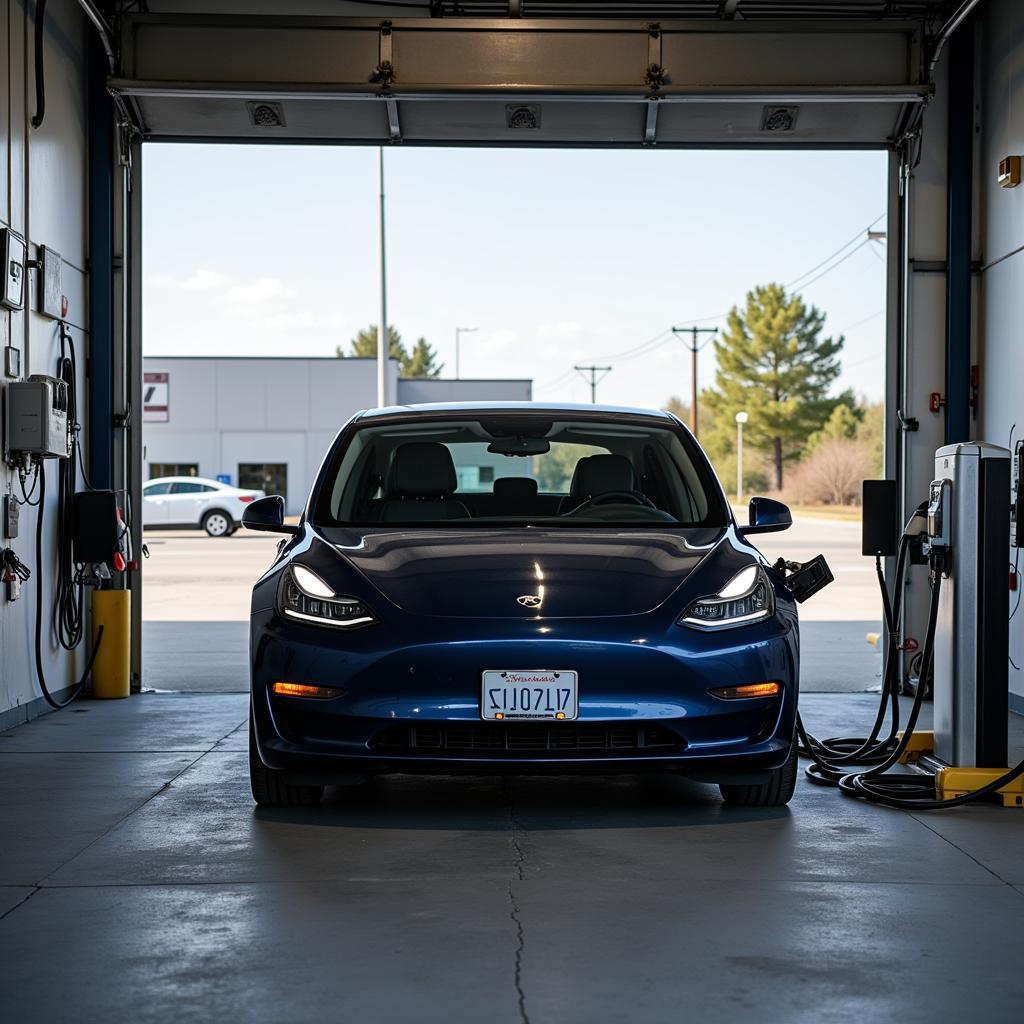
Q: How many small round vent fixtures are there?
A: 3